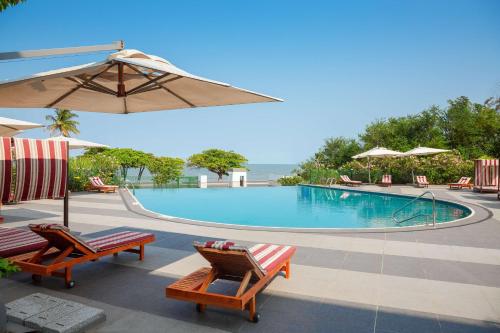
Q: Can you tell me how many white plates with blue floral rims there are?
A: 0